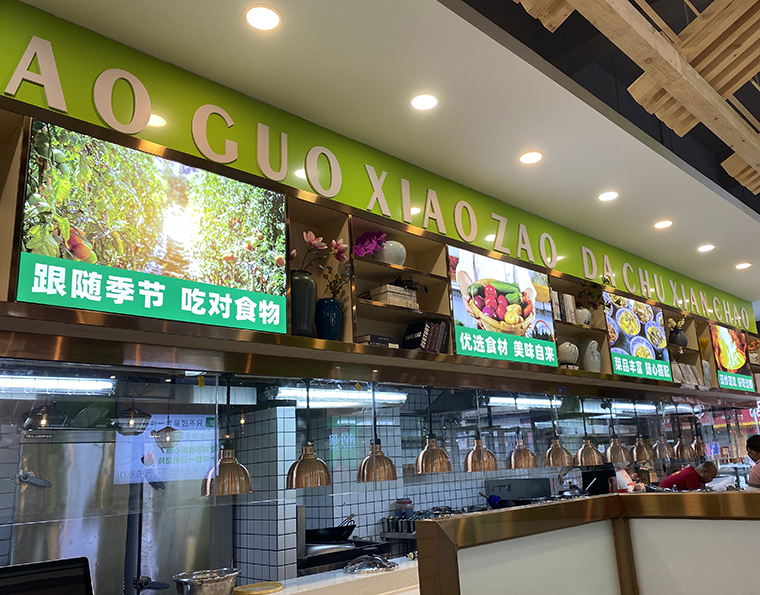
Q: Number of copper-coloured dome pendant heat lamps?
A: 13